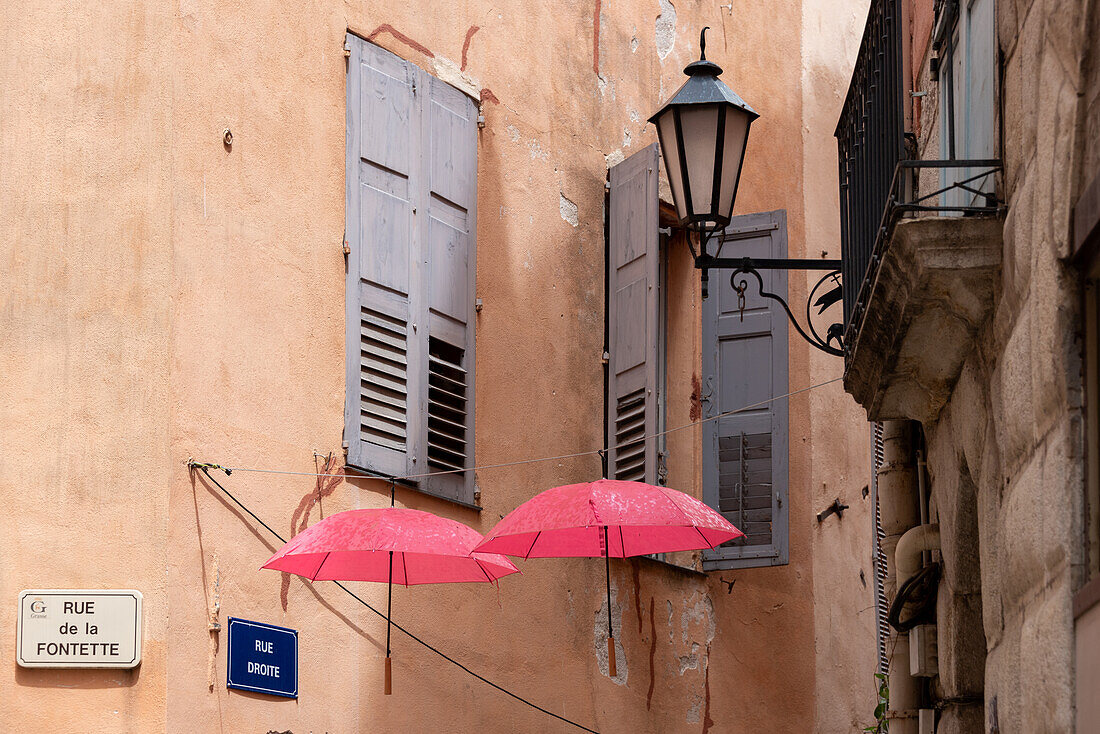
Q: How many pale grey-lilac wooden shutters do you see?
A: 4